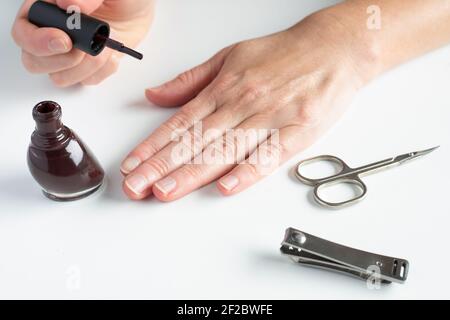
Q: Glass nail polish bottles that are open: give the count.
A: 1